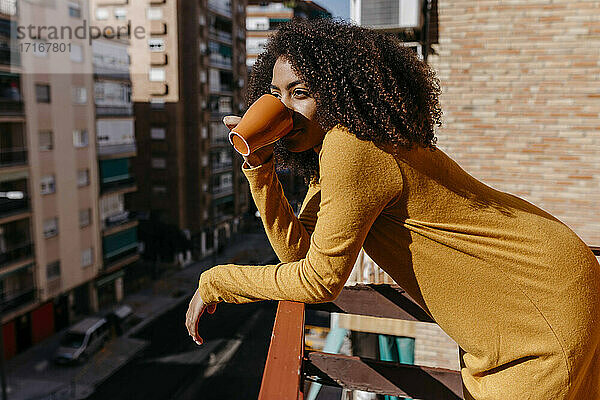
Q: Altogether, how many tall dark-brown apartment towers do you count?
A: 1